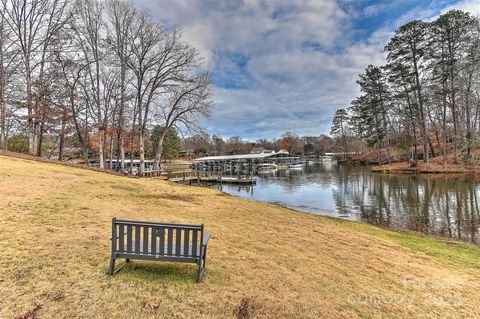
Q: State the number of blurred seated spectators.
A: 0